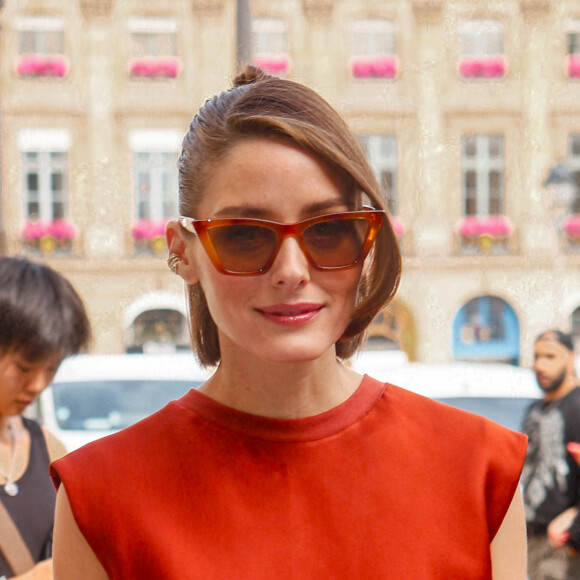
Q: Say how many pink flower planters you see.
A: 11